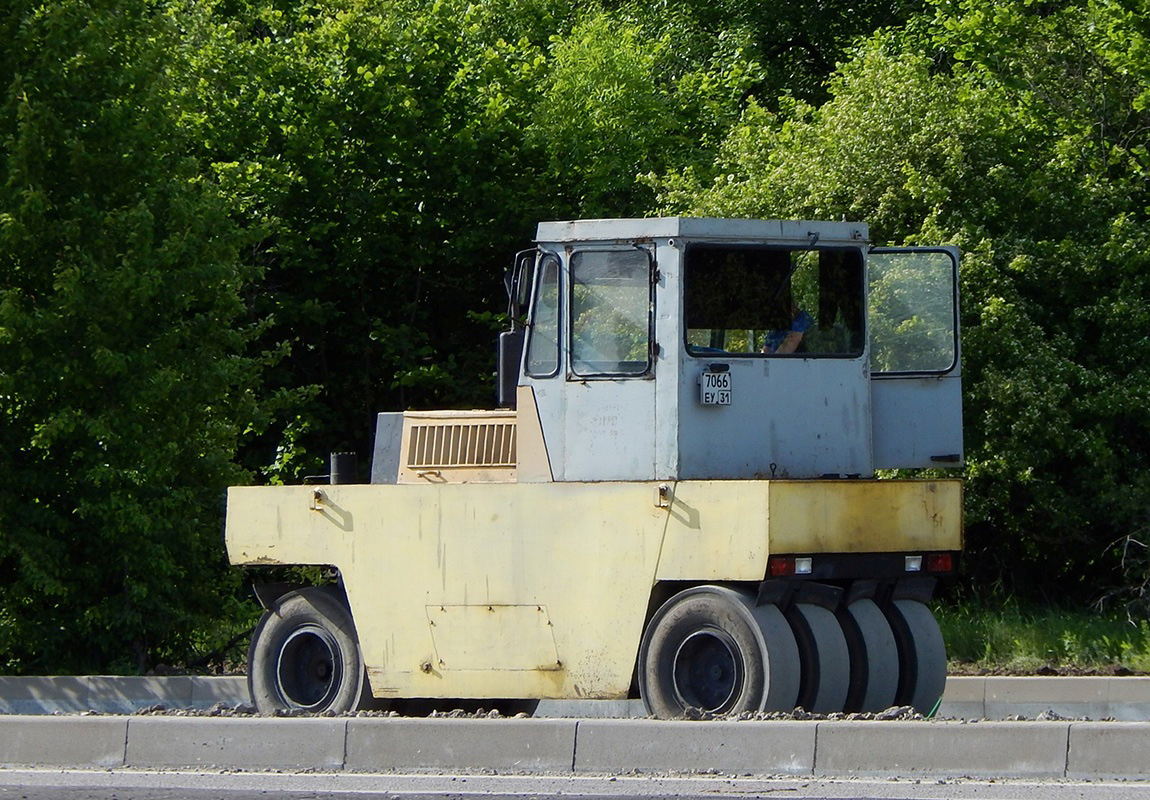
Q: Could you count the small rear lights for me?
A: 4